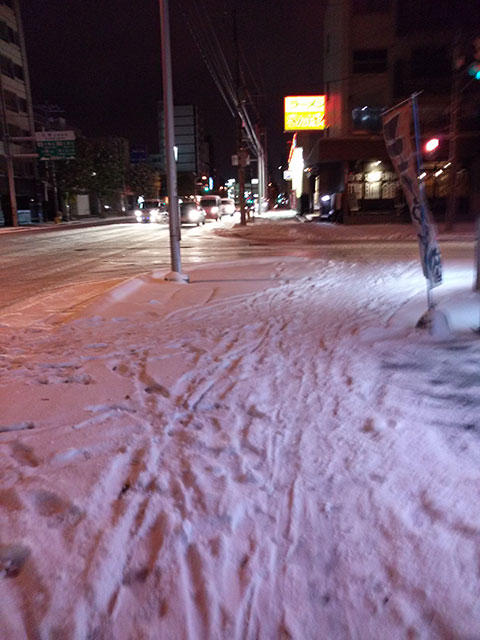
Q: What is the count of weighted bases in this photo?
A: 1